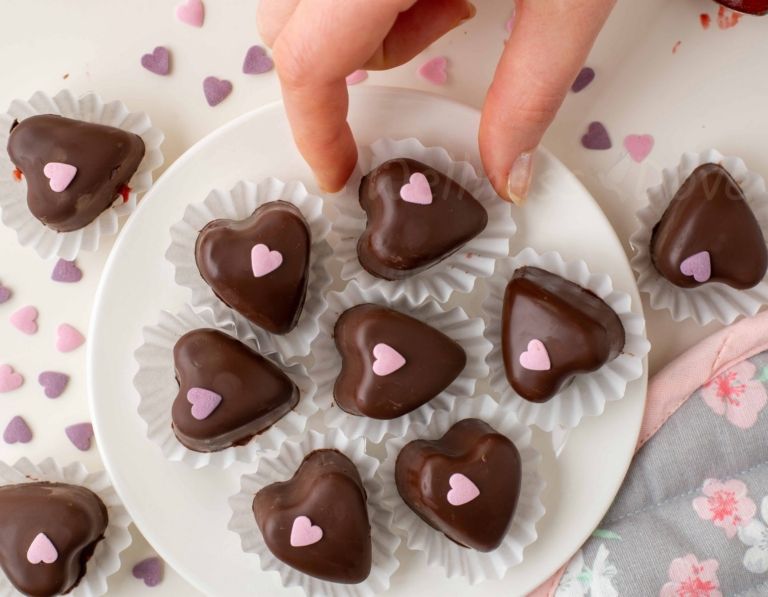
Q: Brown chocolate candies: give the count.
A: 10